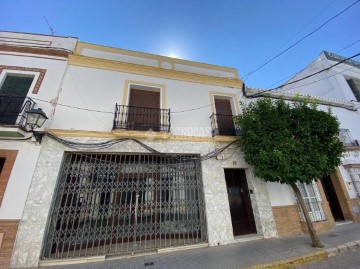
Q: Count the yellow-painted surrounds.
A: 2